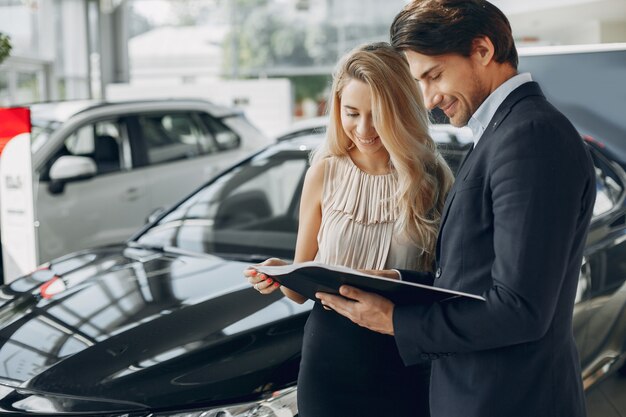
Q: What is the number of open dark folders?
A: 1